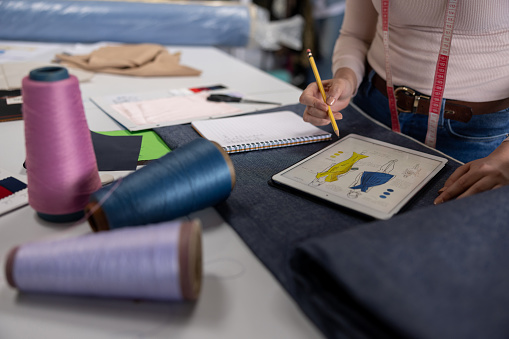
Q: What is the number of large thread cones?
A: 3